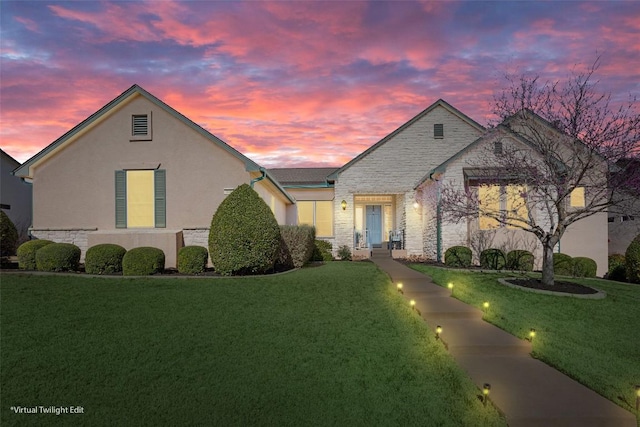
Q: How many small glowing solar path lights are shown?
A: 8